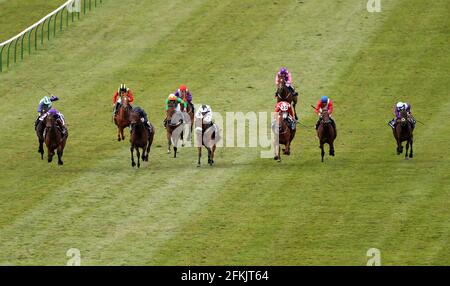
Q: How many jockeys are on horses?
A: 11